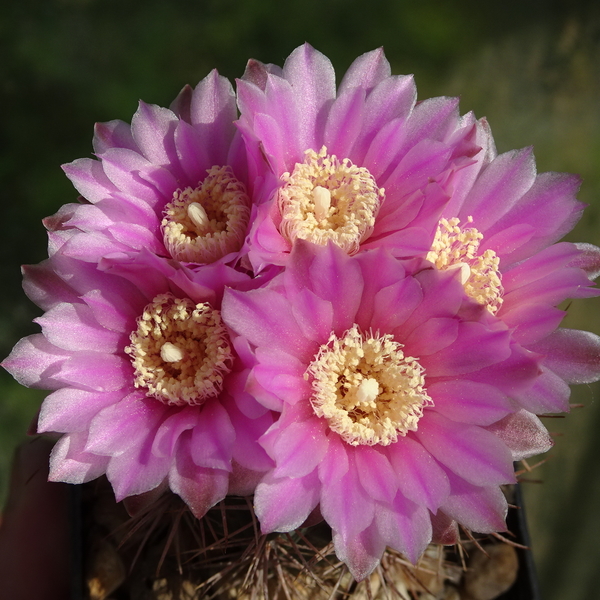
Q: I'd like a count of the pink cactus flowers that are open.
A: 5